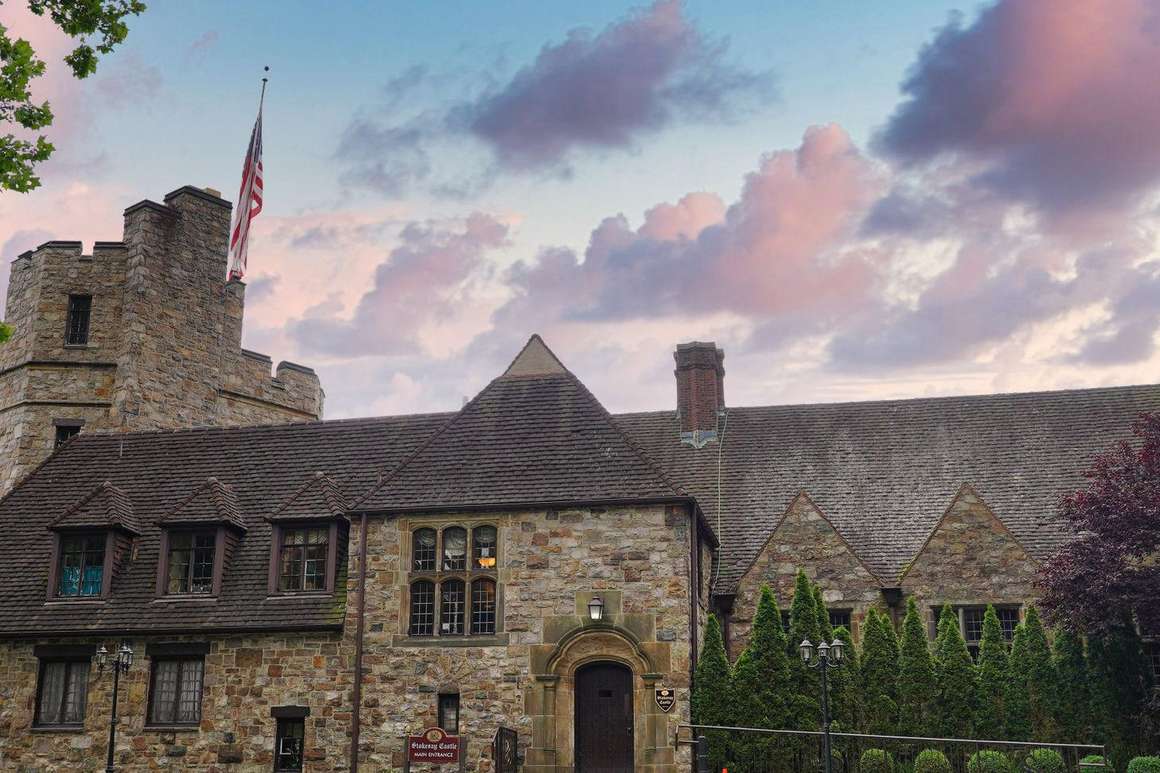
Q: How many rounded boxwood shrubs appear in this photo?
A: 6